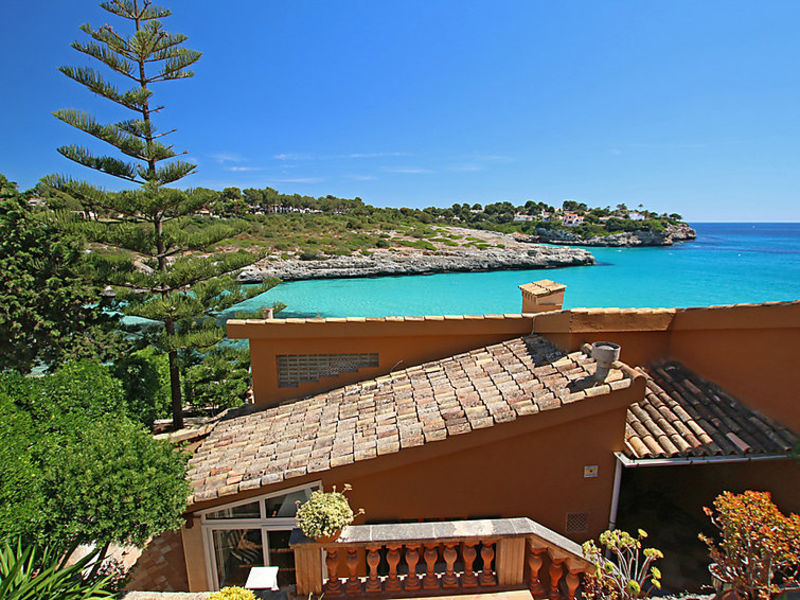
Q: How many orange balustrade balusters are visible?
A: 12